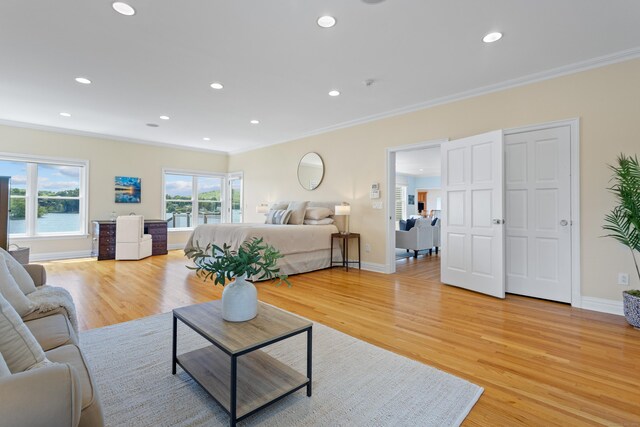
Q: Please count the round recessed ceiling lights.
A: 10